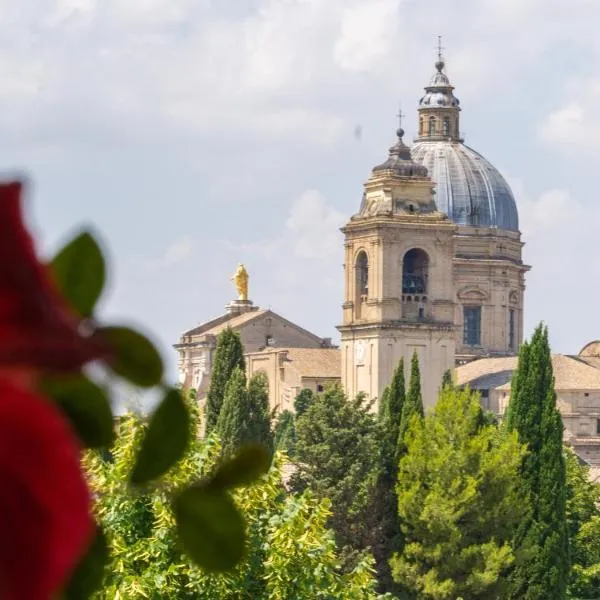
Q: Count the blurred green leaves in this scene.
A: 7